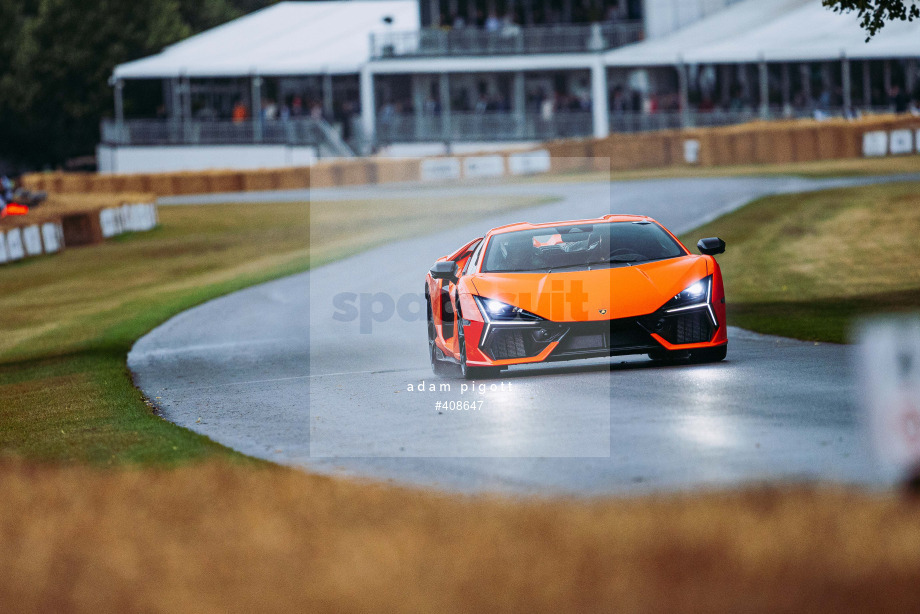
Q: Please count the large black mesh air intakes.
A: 2